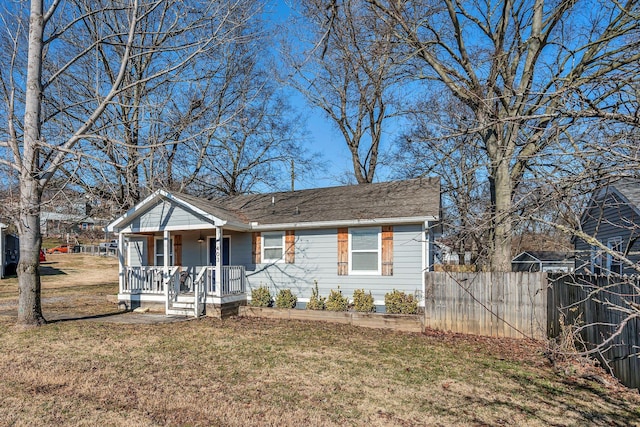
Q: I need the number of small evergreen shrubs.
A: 6